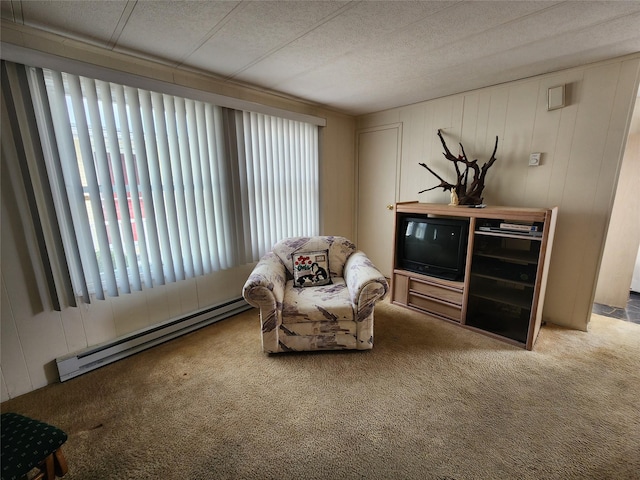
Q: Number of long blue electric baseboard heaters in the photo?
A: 0